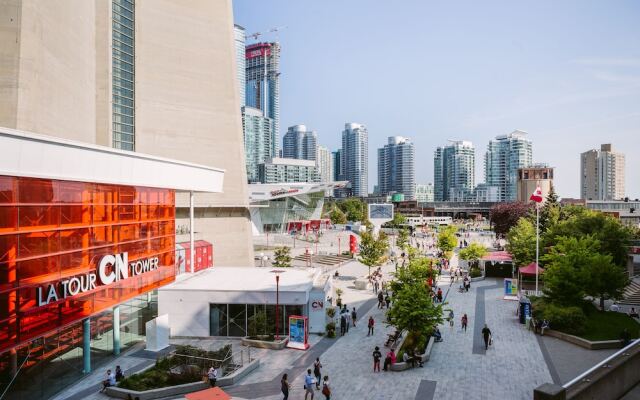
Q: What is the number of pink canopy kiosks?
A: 2